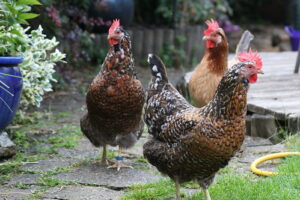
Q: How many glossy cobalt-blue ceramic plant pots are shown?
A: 1